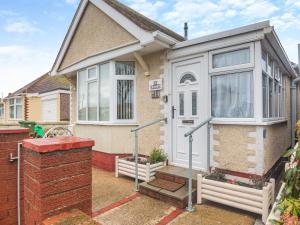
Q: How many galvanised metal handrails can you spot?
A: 2